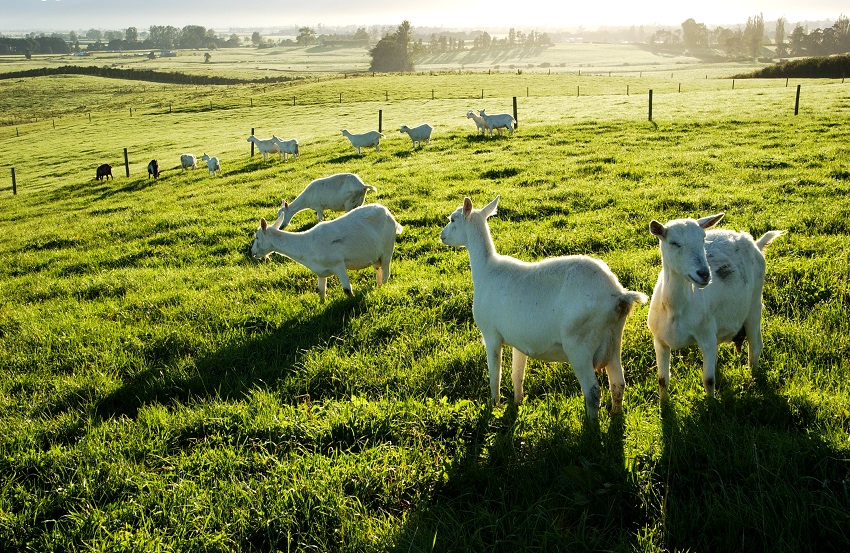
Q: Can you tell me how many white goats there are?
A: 12